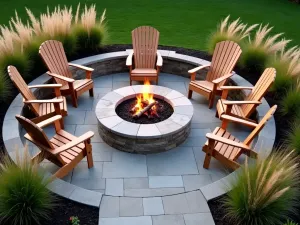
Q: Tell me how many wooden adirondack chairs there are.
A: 7